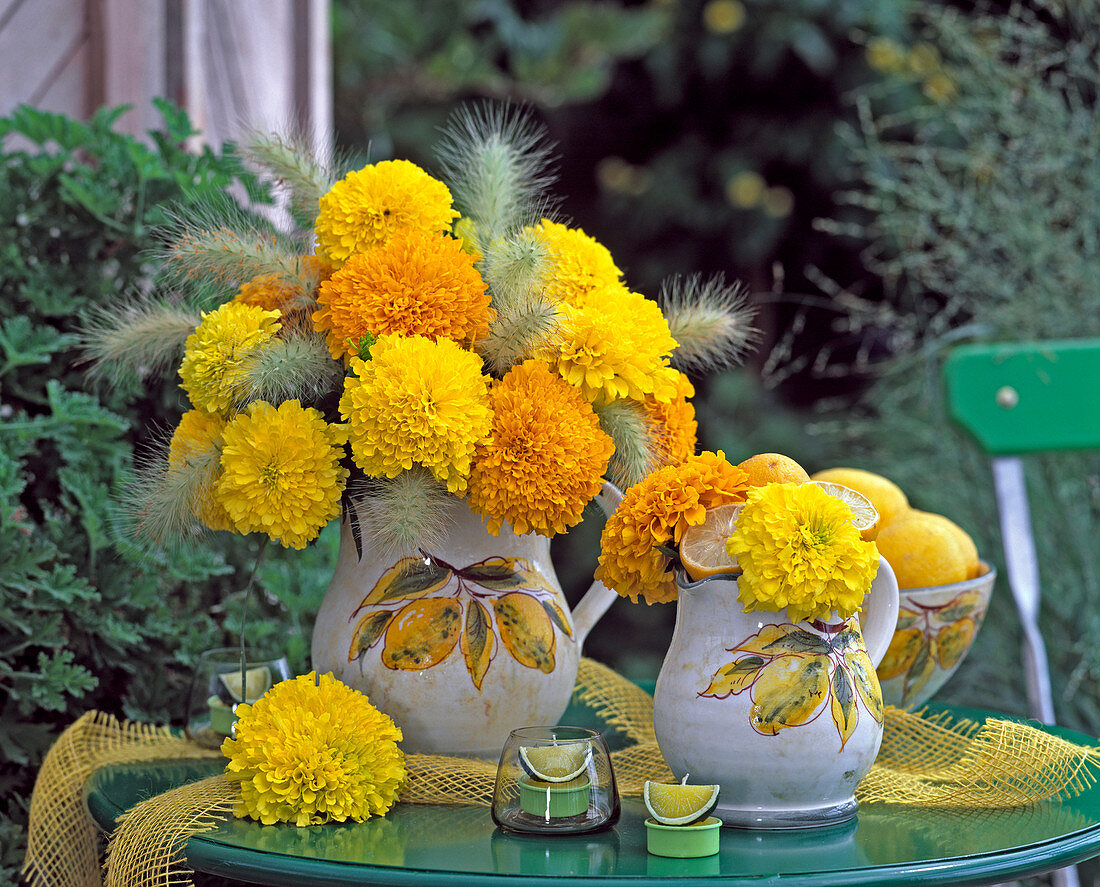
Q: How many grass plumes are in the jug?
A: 11